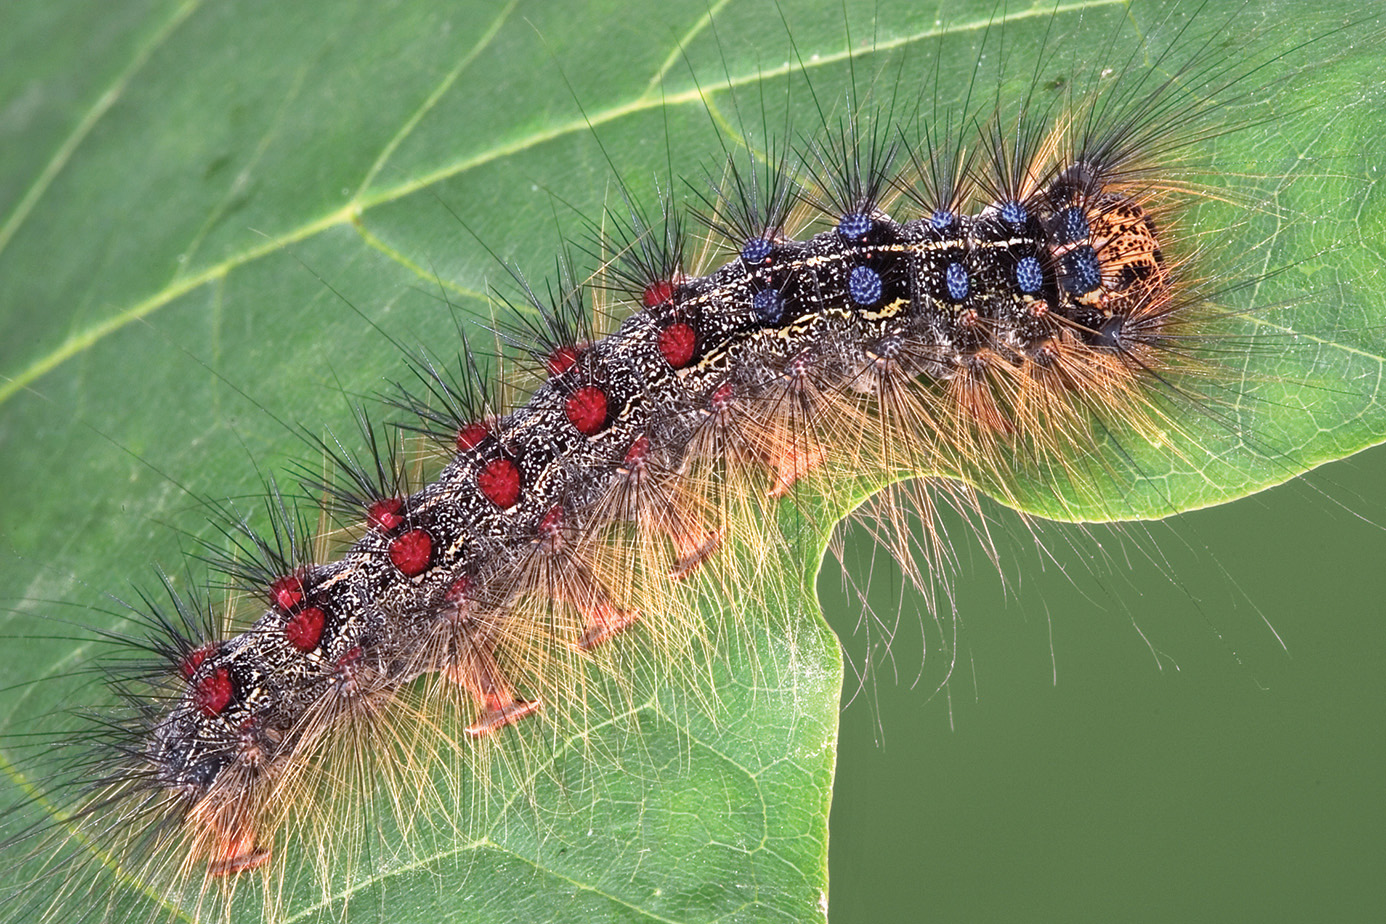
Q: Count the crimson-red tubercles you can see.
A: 12